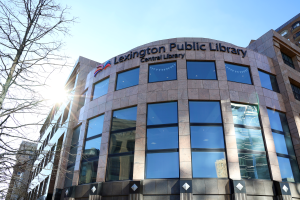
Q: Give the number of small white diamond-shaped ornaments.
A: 6